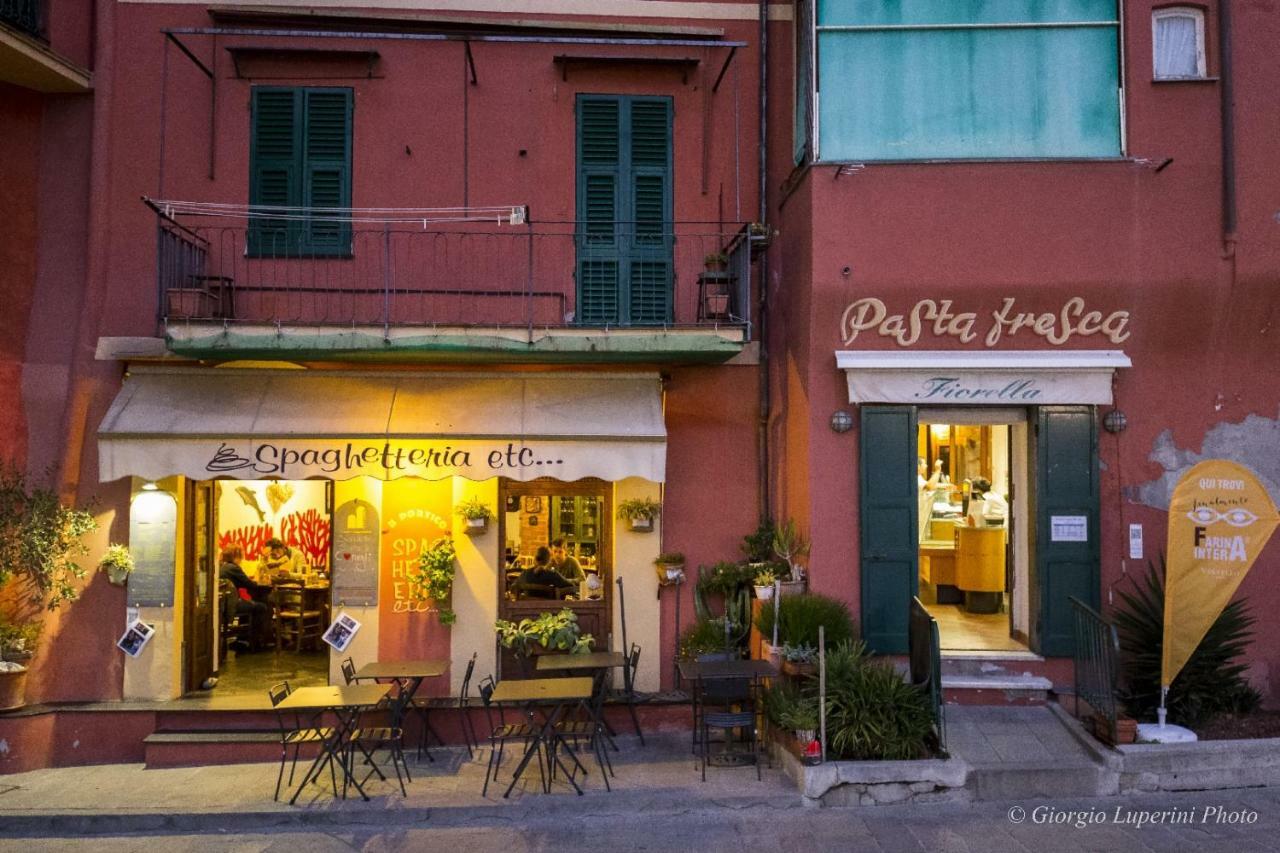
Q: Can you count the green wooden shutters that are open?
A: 2